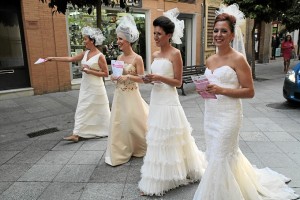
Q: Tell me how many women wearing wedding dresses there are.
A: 4